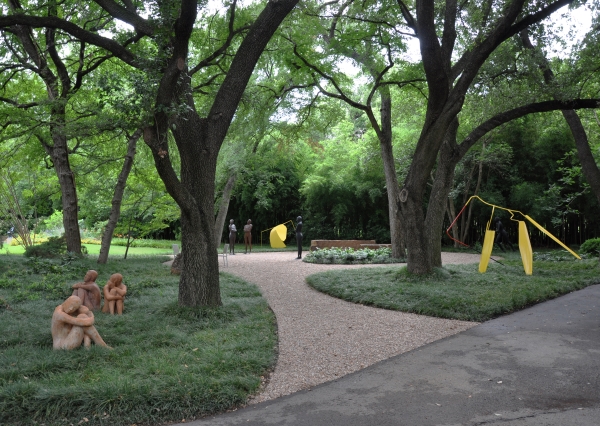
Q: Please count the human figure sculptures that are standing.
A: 3